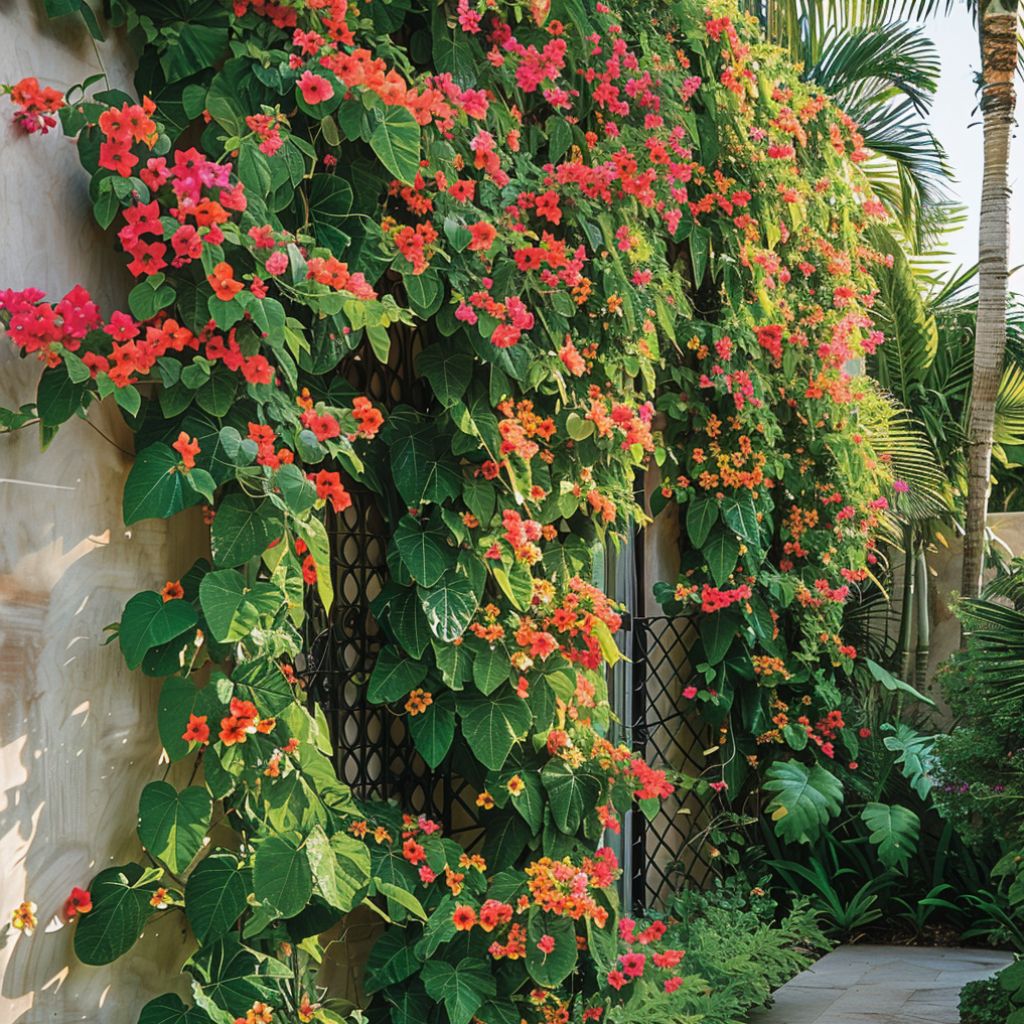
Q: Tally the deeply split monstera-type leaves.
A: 3